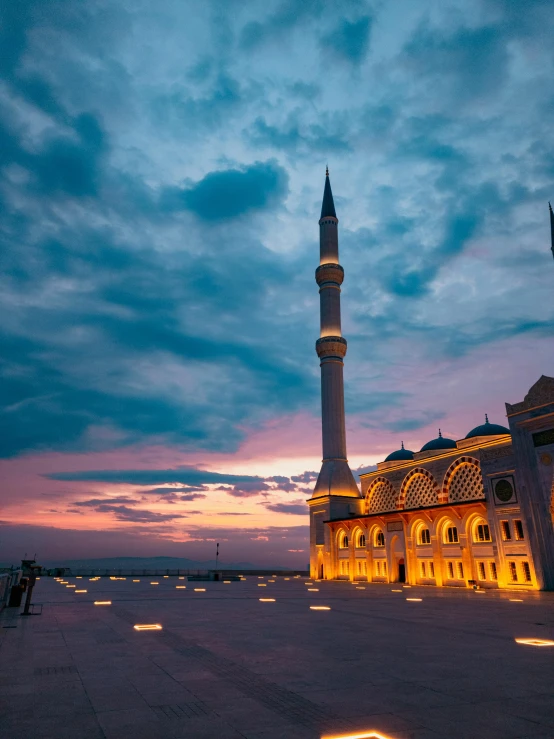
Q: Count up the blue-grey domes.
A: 3